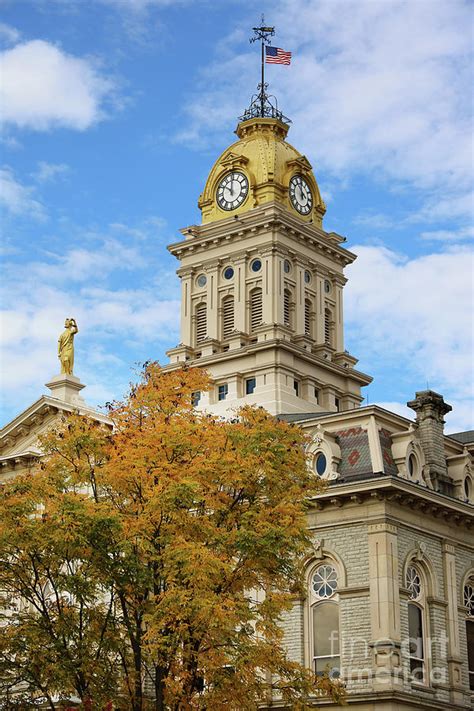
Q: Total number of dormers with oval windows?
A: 3